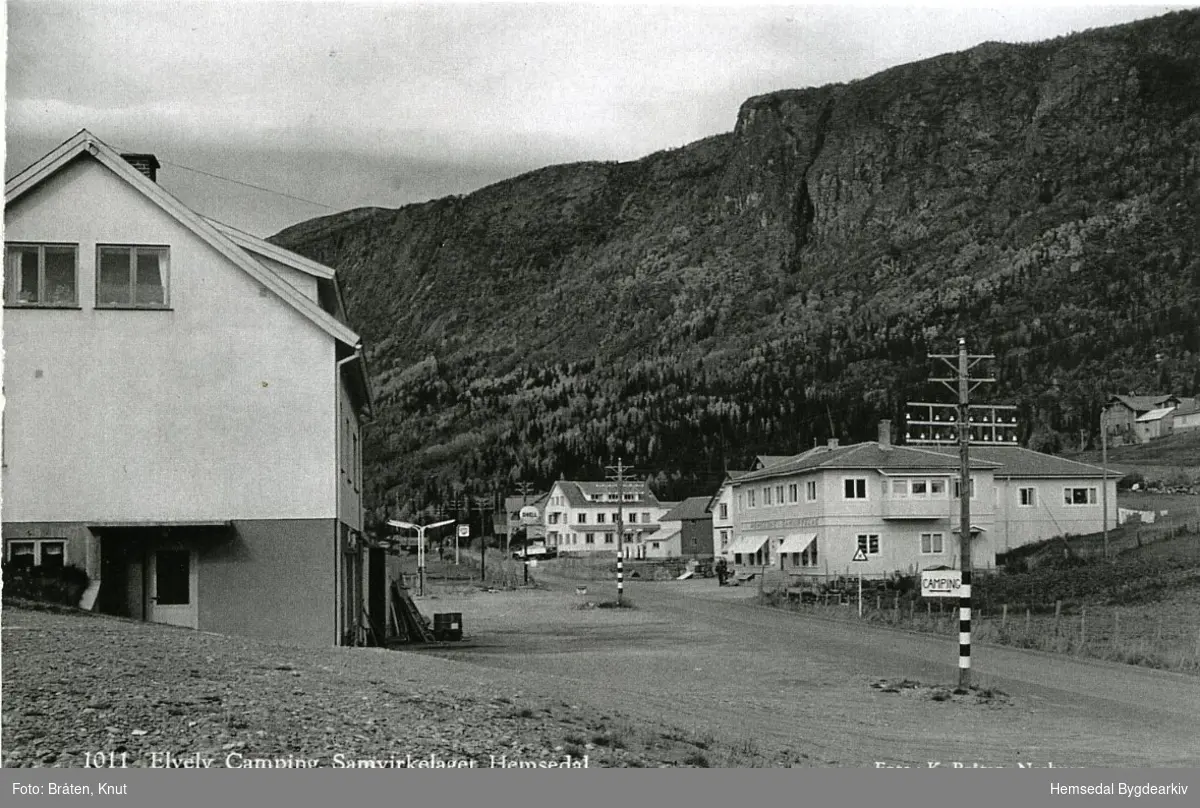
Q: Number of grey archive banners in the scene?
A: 1